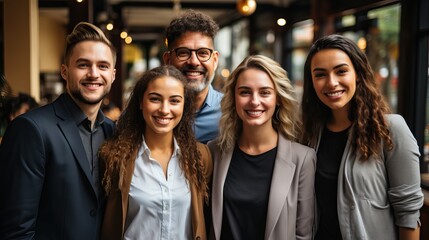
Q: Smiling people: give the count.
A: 5